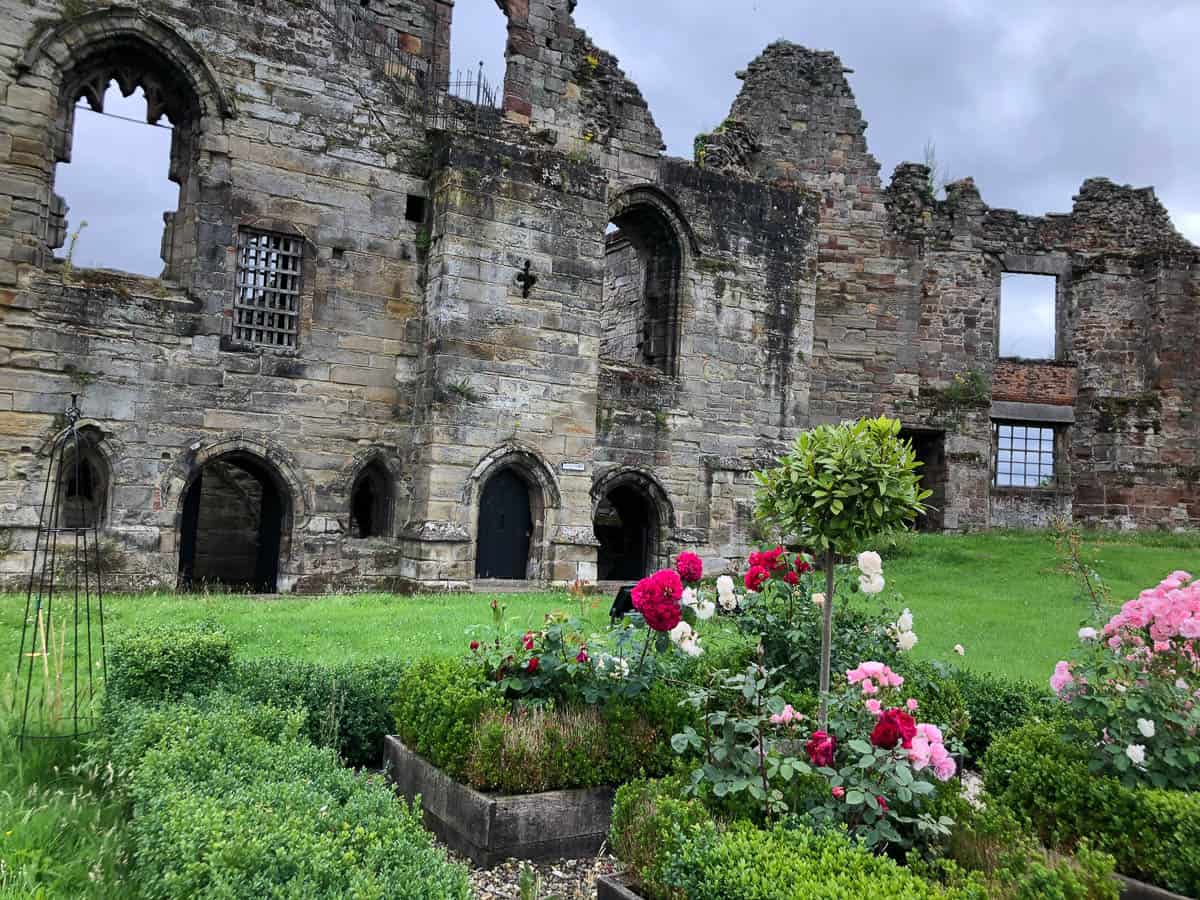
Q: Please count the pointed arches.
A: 7